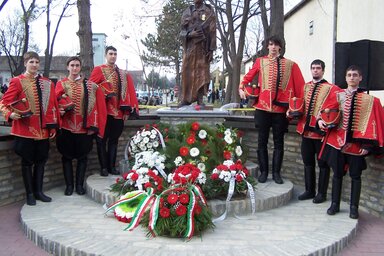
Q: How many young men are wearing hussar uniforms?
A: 6